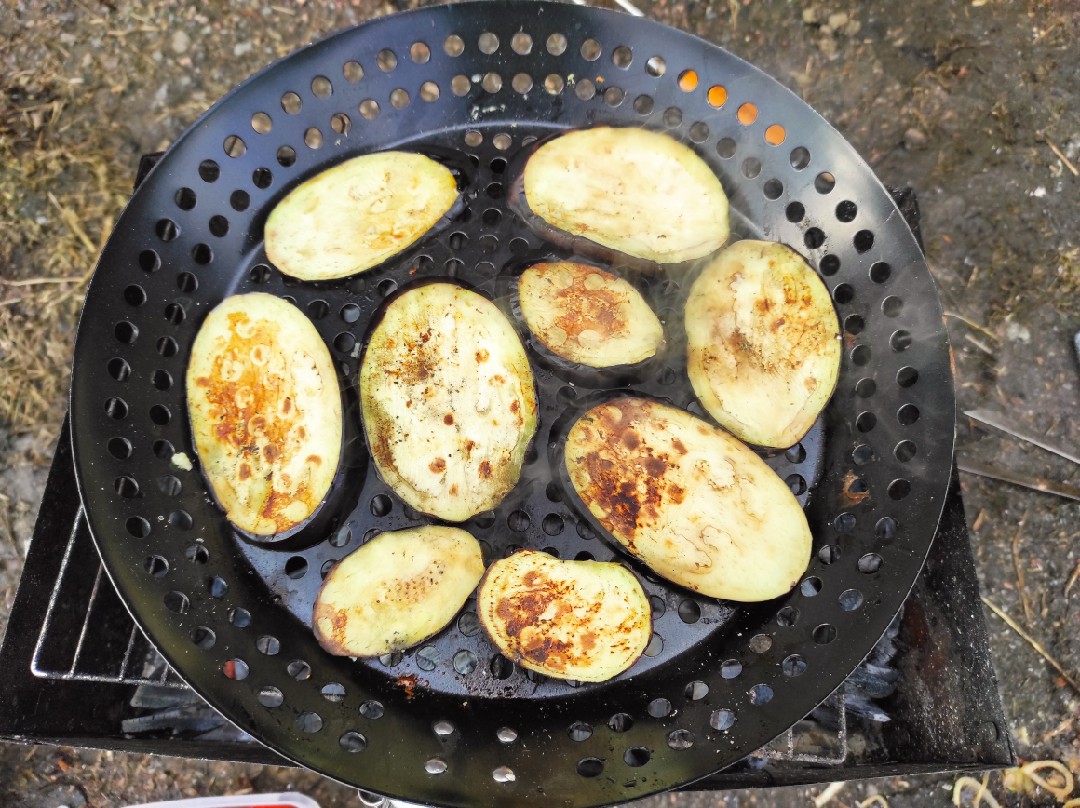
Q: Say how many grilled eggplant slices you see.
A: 9